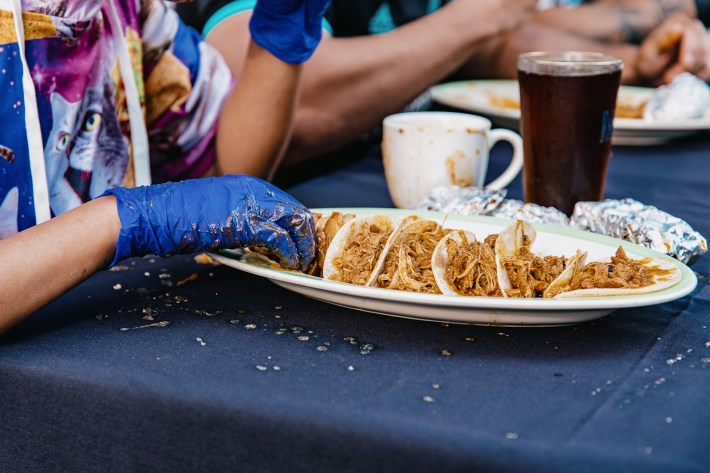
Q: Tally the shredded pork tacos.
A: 6